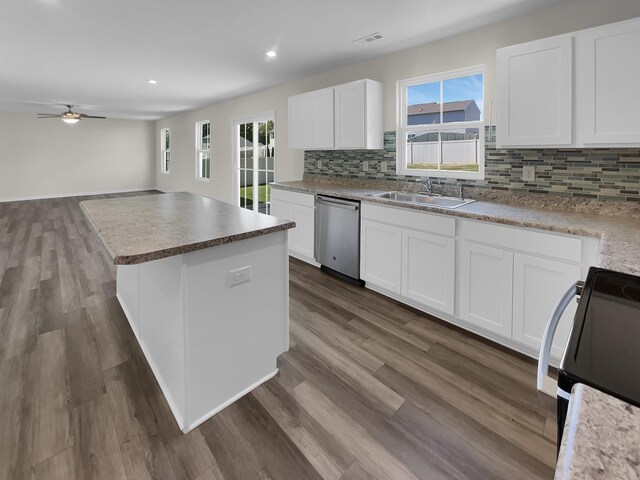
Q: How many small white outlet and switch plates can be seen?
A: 5